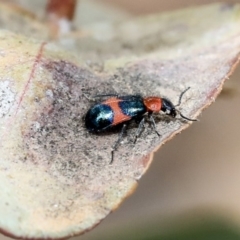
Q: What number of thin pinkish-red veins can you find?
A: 1